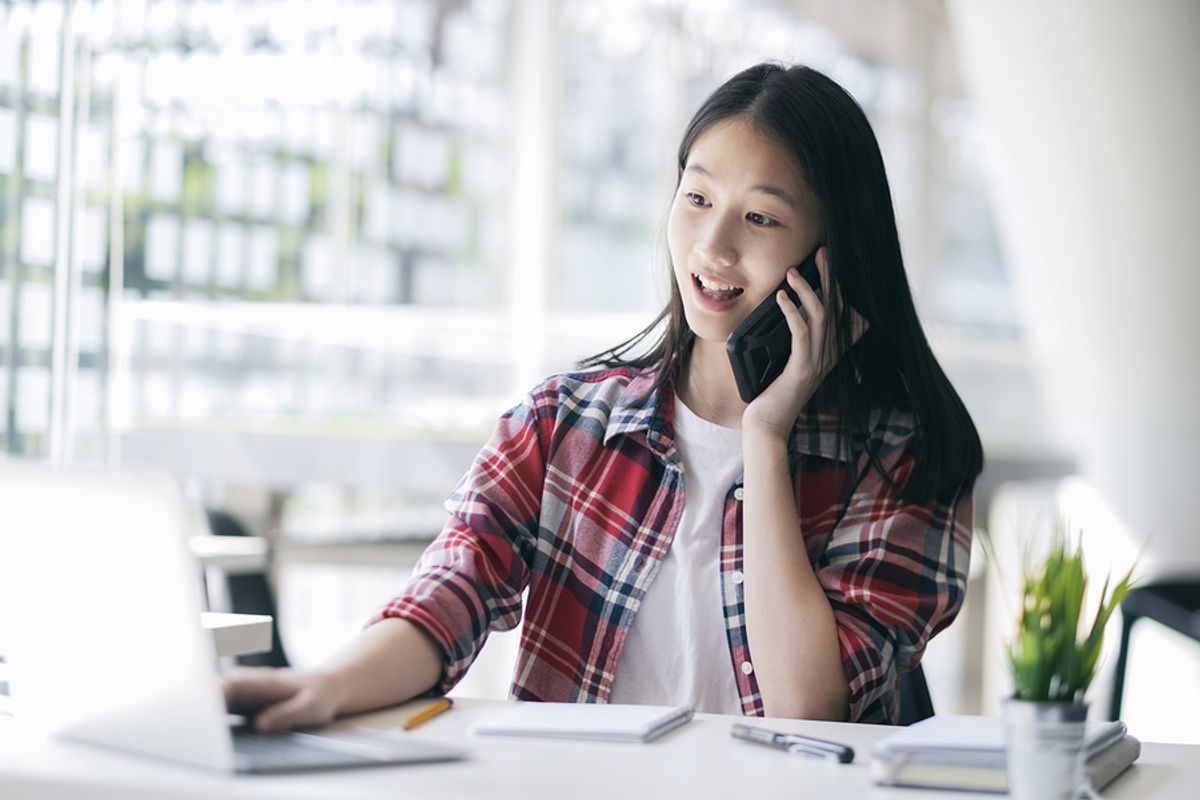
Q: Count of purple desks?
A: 0